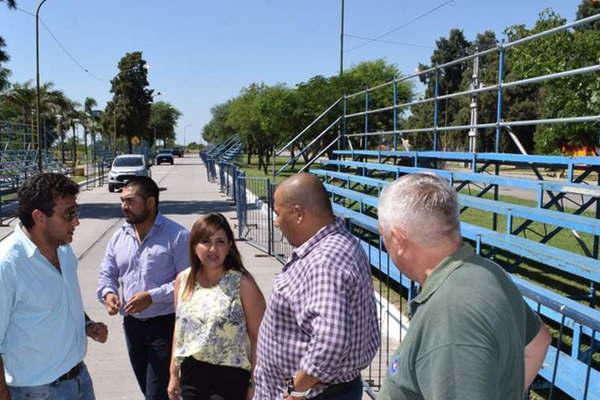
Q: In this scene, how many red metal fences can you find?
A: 0